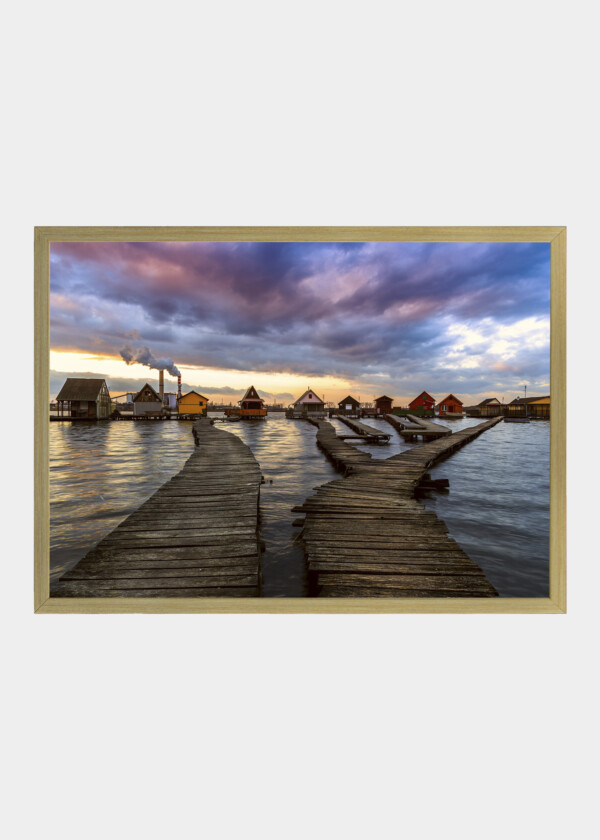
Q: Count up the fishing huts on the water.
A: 11